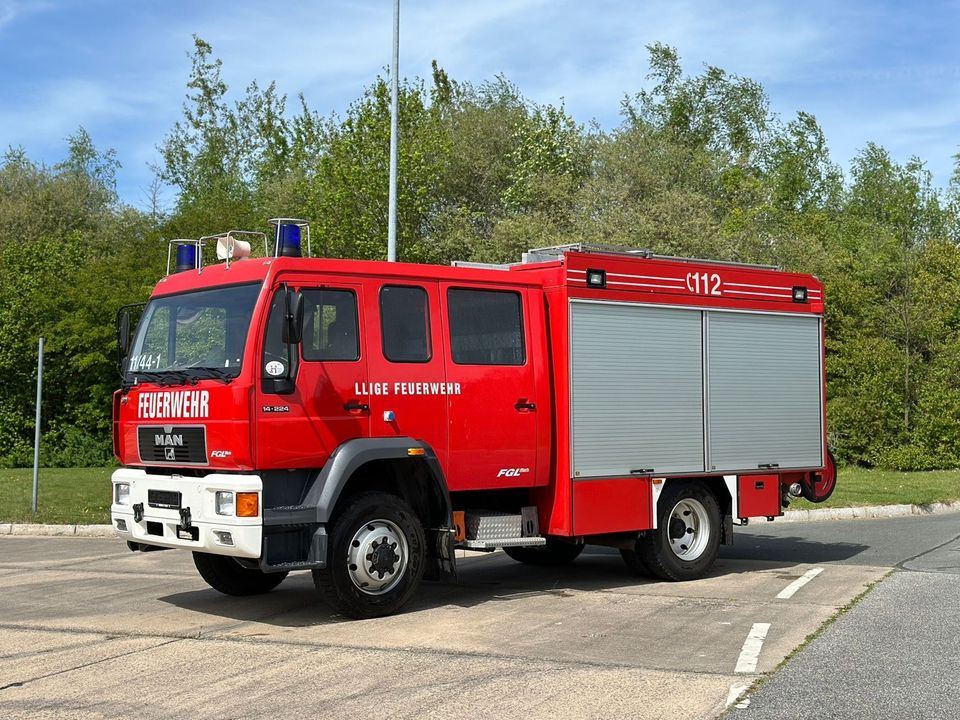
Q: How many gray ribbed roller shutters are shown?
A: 2